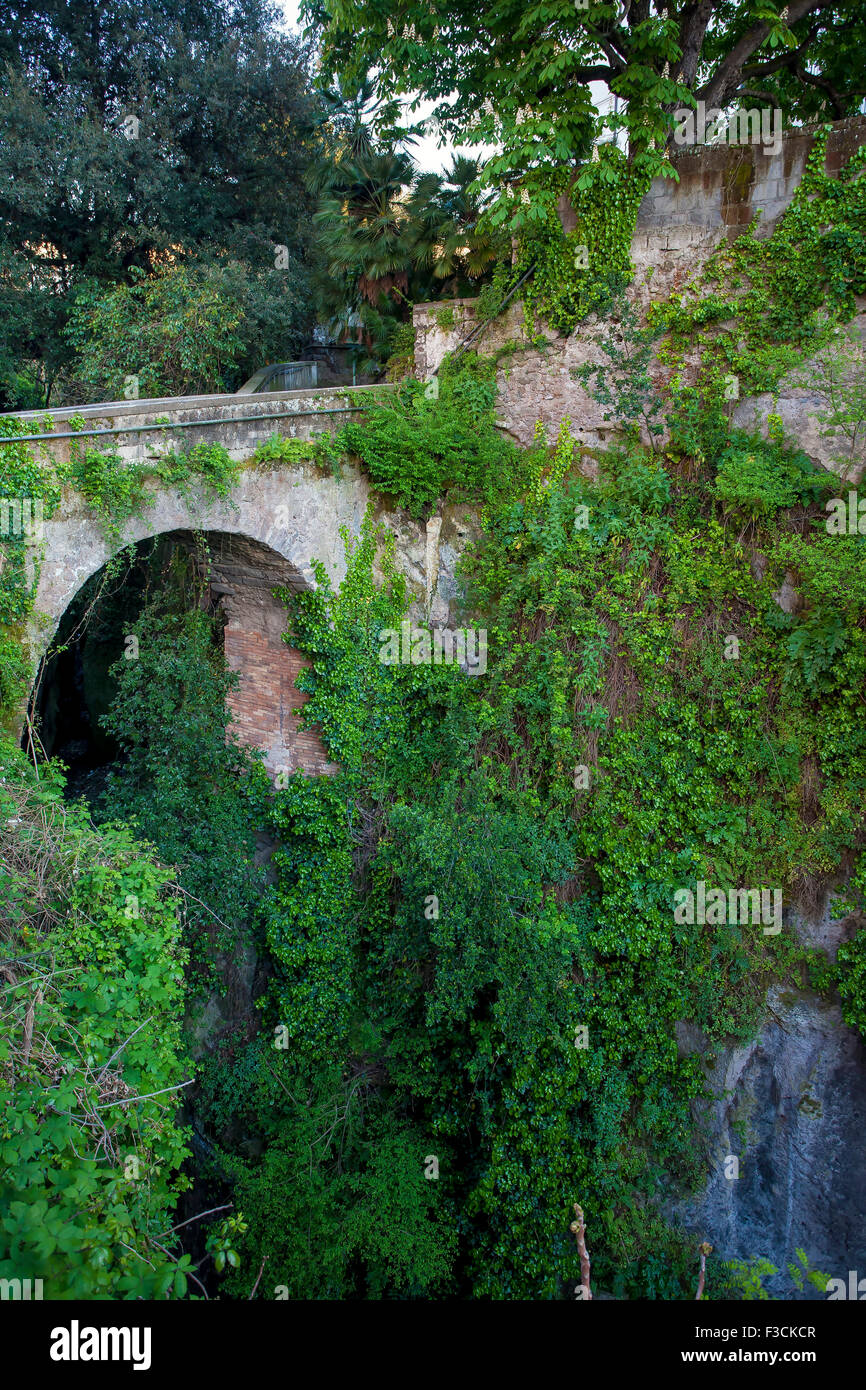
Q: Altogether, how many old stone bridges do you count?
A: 1